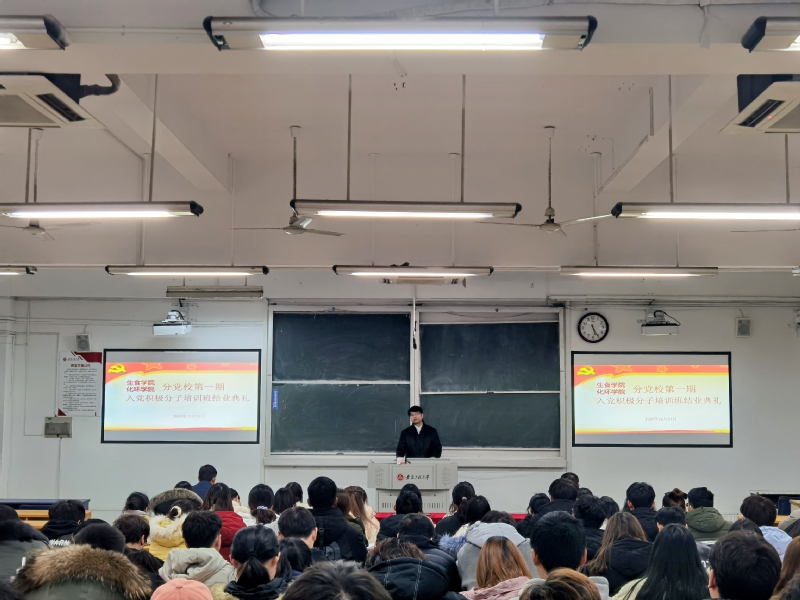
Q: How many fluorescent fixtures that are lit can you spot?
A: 10